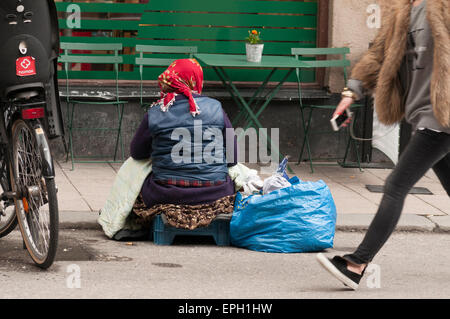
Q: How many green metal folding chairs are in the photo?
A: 3